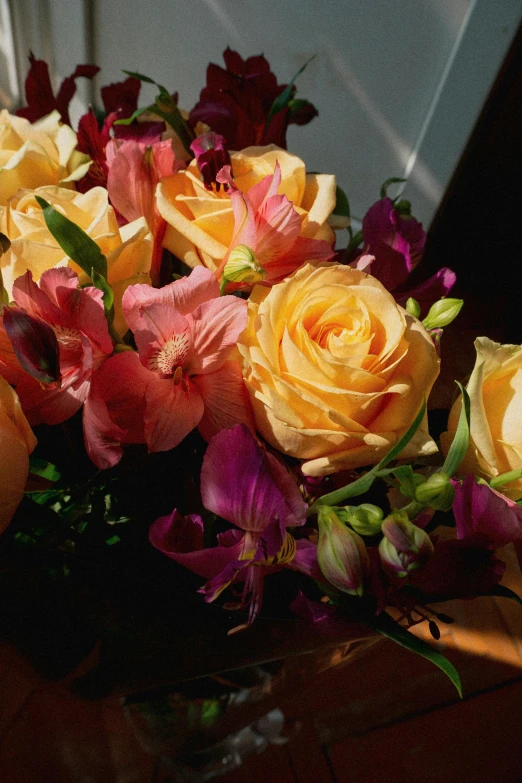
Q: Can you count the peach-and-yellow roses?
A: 6